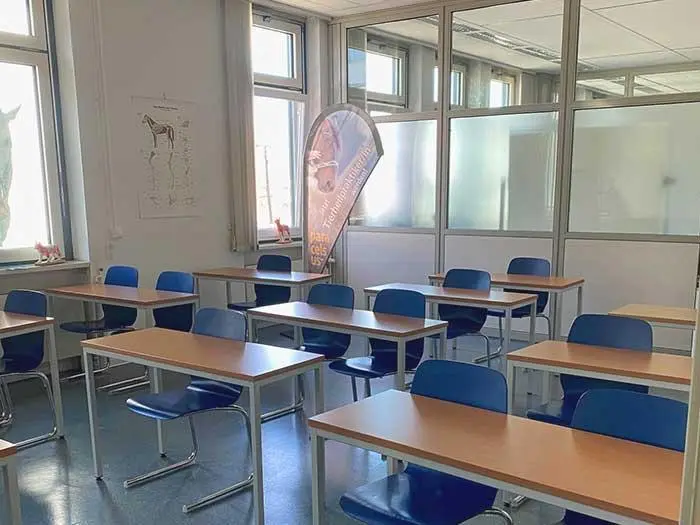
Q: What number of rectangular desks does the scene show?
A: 11